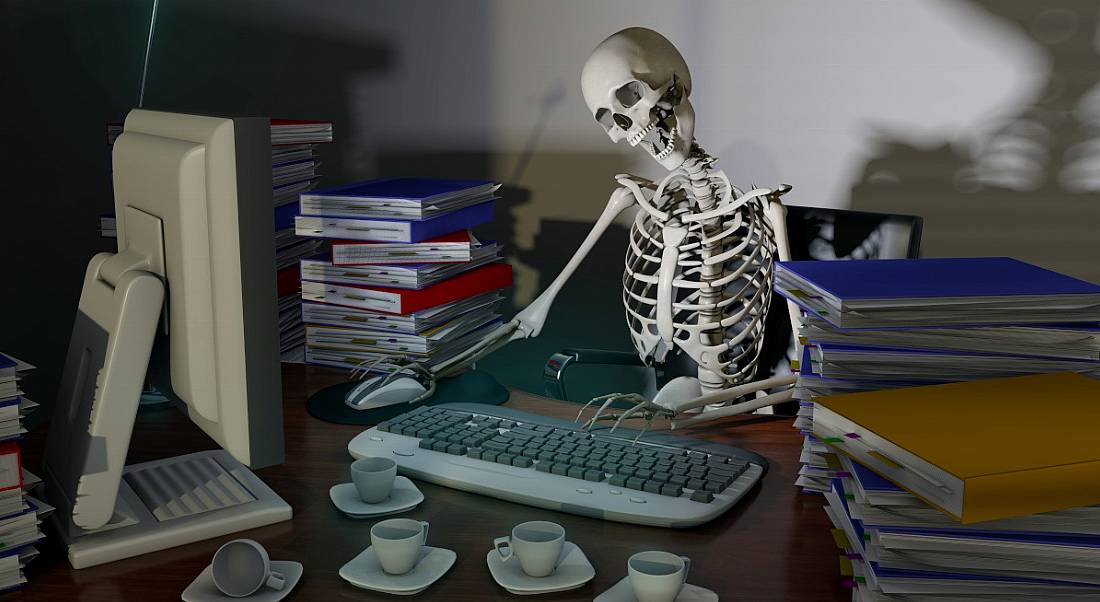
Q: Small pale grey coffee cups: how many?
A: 5